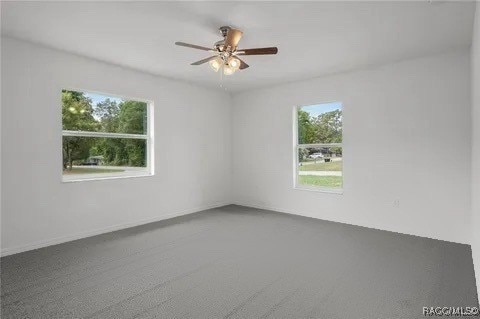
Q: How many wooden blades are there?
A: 5